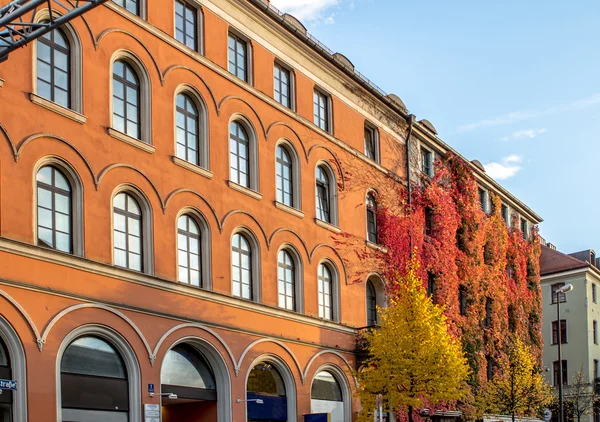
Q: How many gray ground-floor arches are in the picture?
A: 5